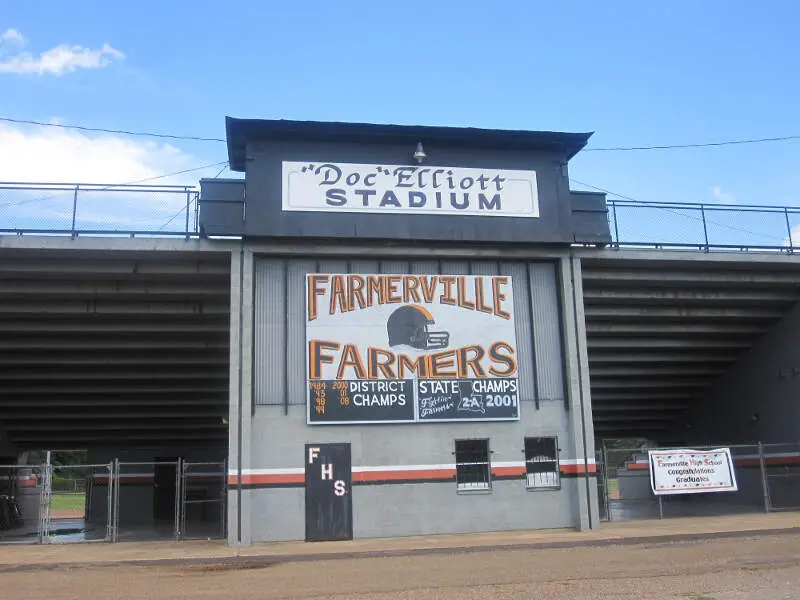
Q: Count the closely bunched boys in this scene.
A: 0